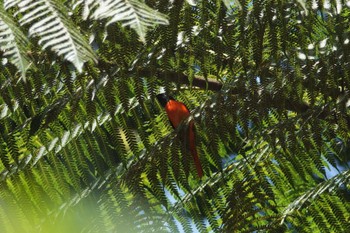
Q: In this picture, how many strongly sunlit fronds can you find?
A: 3